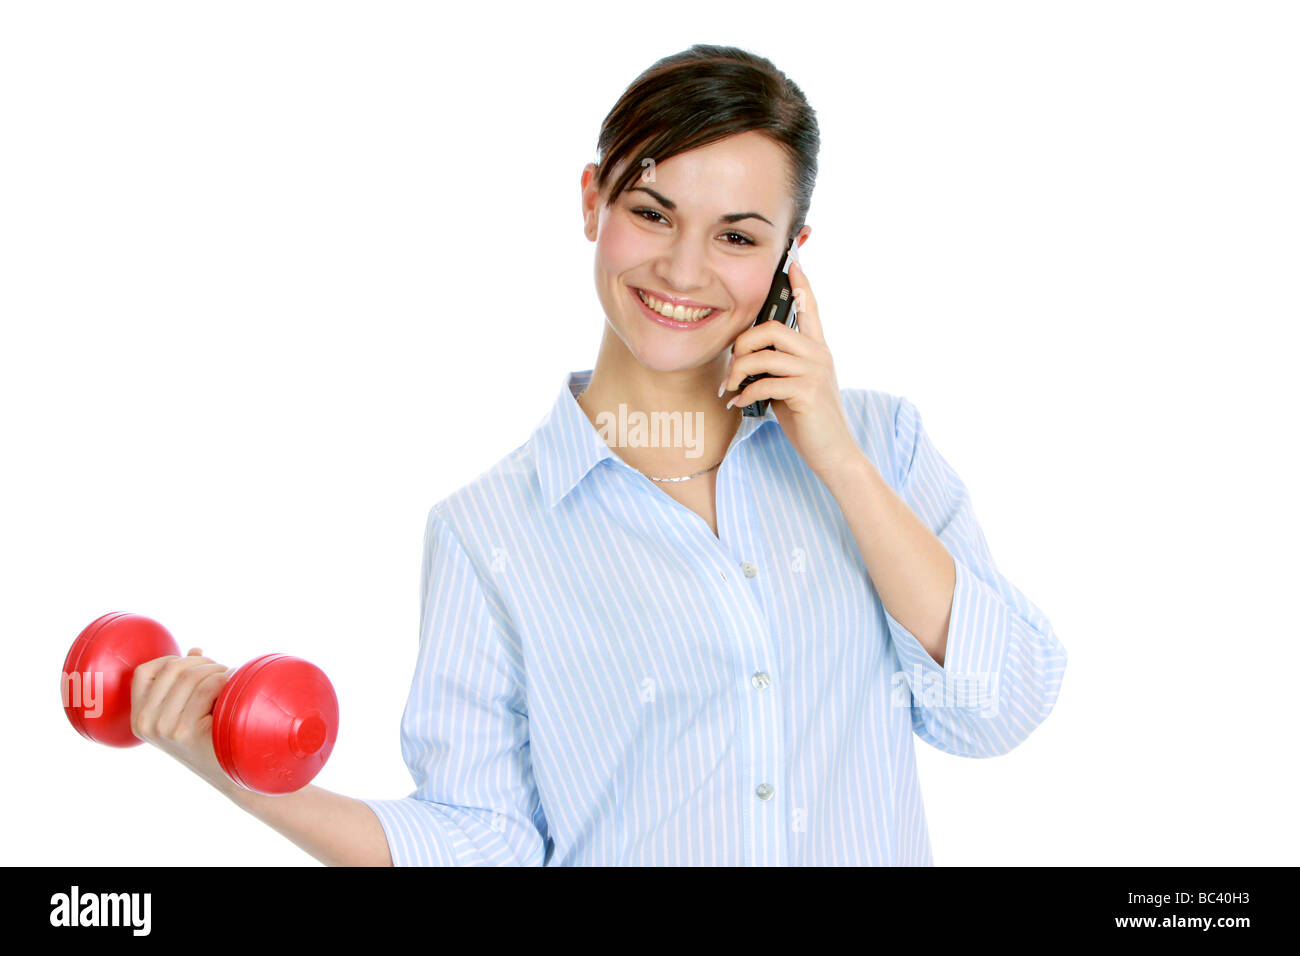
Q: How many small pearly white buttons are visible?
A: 3